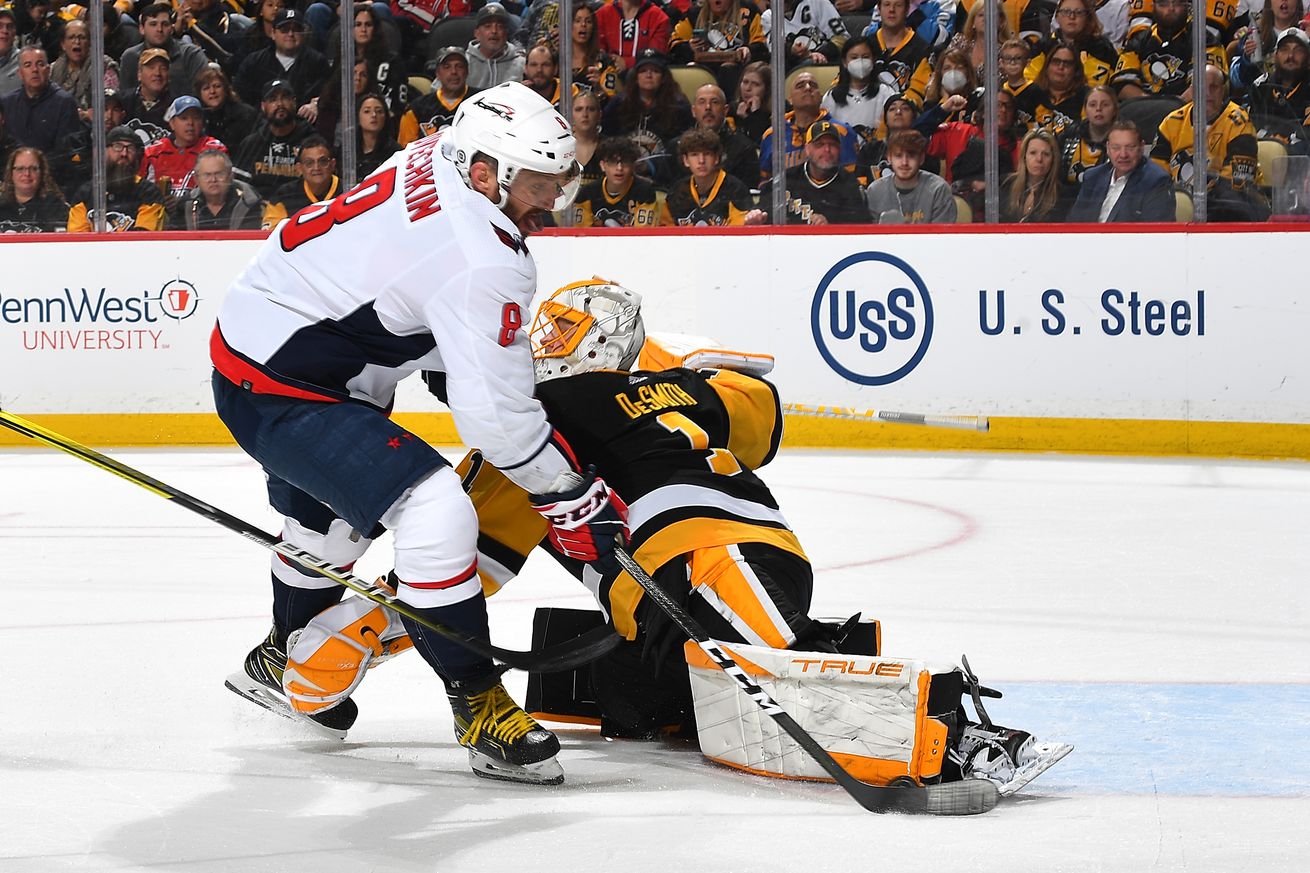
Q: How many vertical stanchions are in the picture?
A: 6